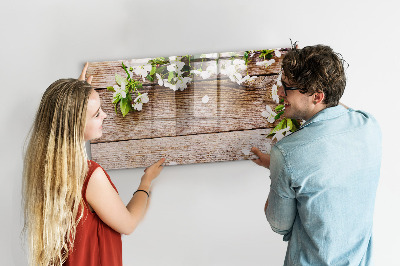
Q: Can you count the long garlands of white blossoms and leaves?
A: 1